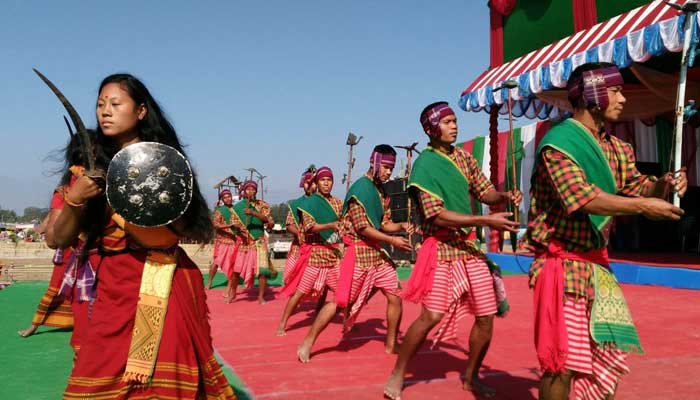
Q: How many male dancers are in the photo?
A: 7